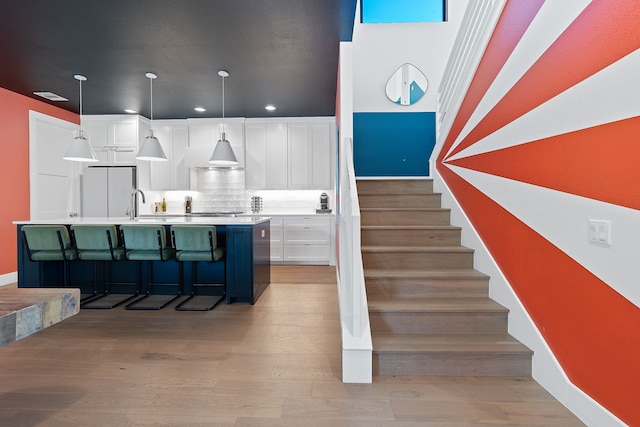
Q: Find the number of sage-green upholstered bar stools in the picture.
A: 4